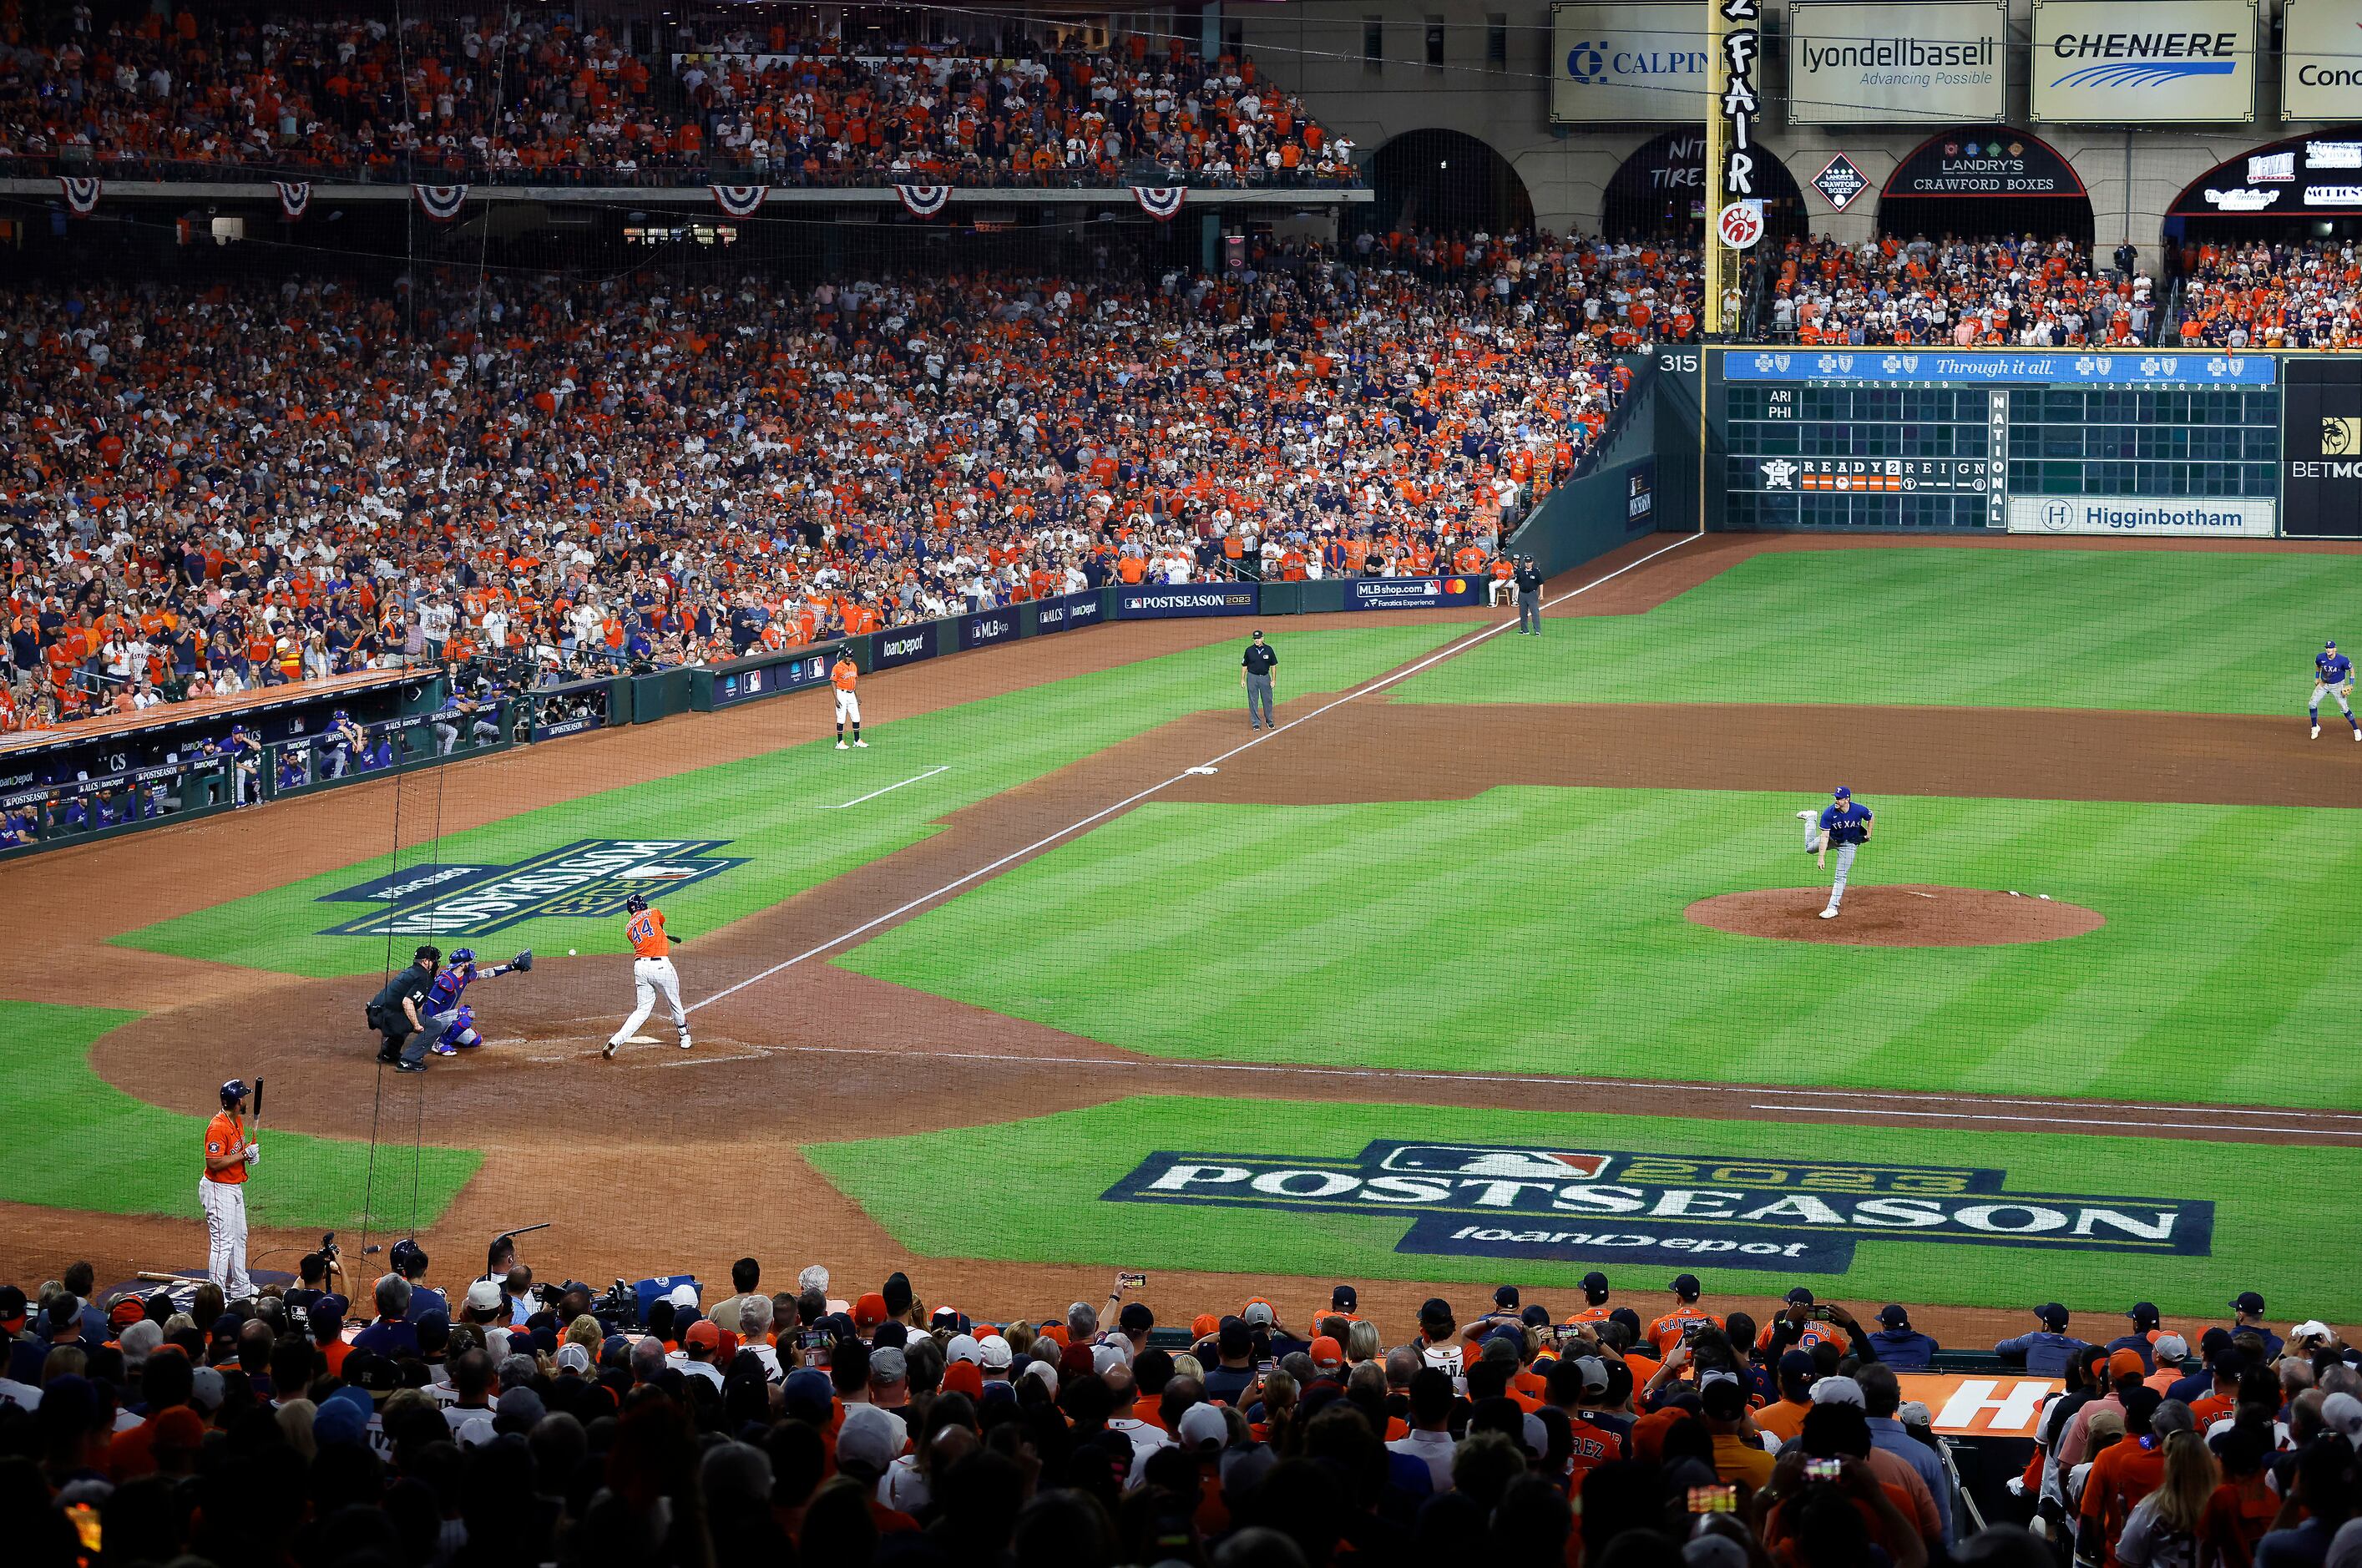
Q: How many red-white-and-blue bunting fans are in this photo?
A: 6